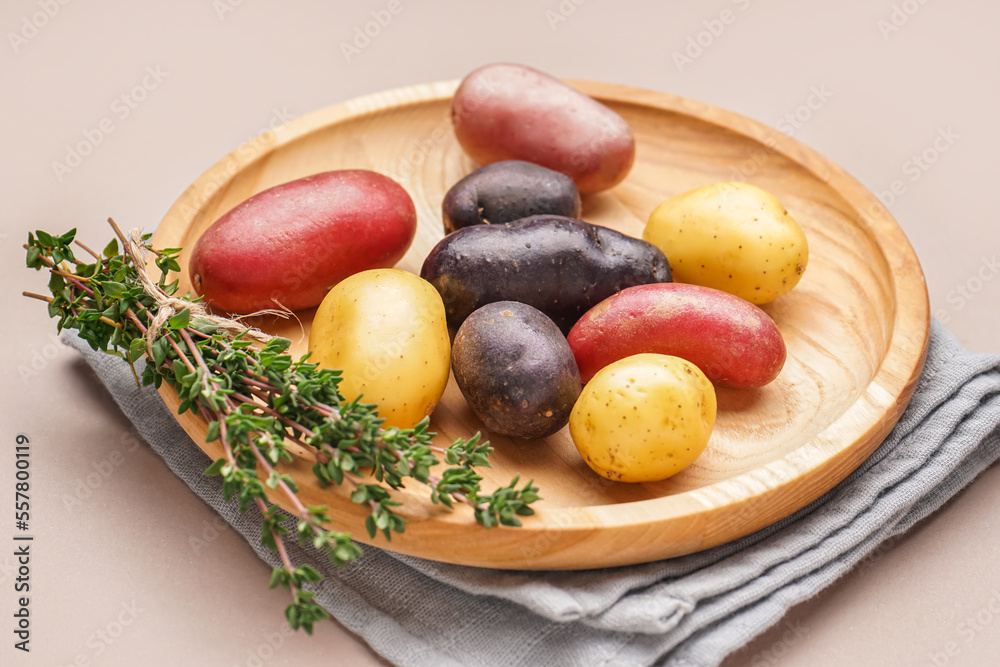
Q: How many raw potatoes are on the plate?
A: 9